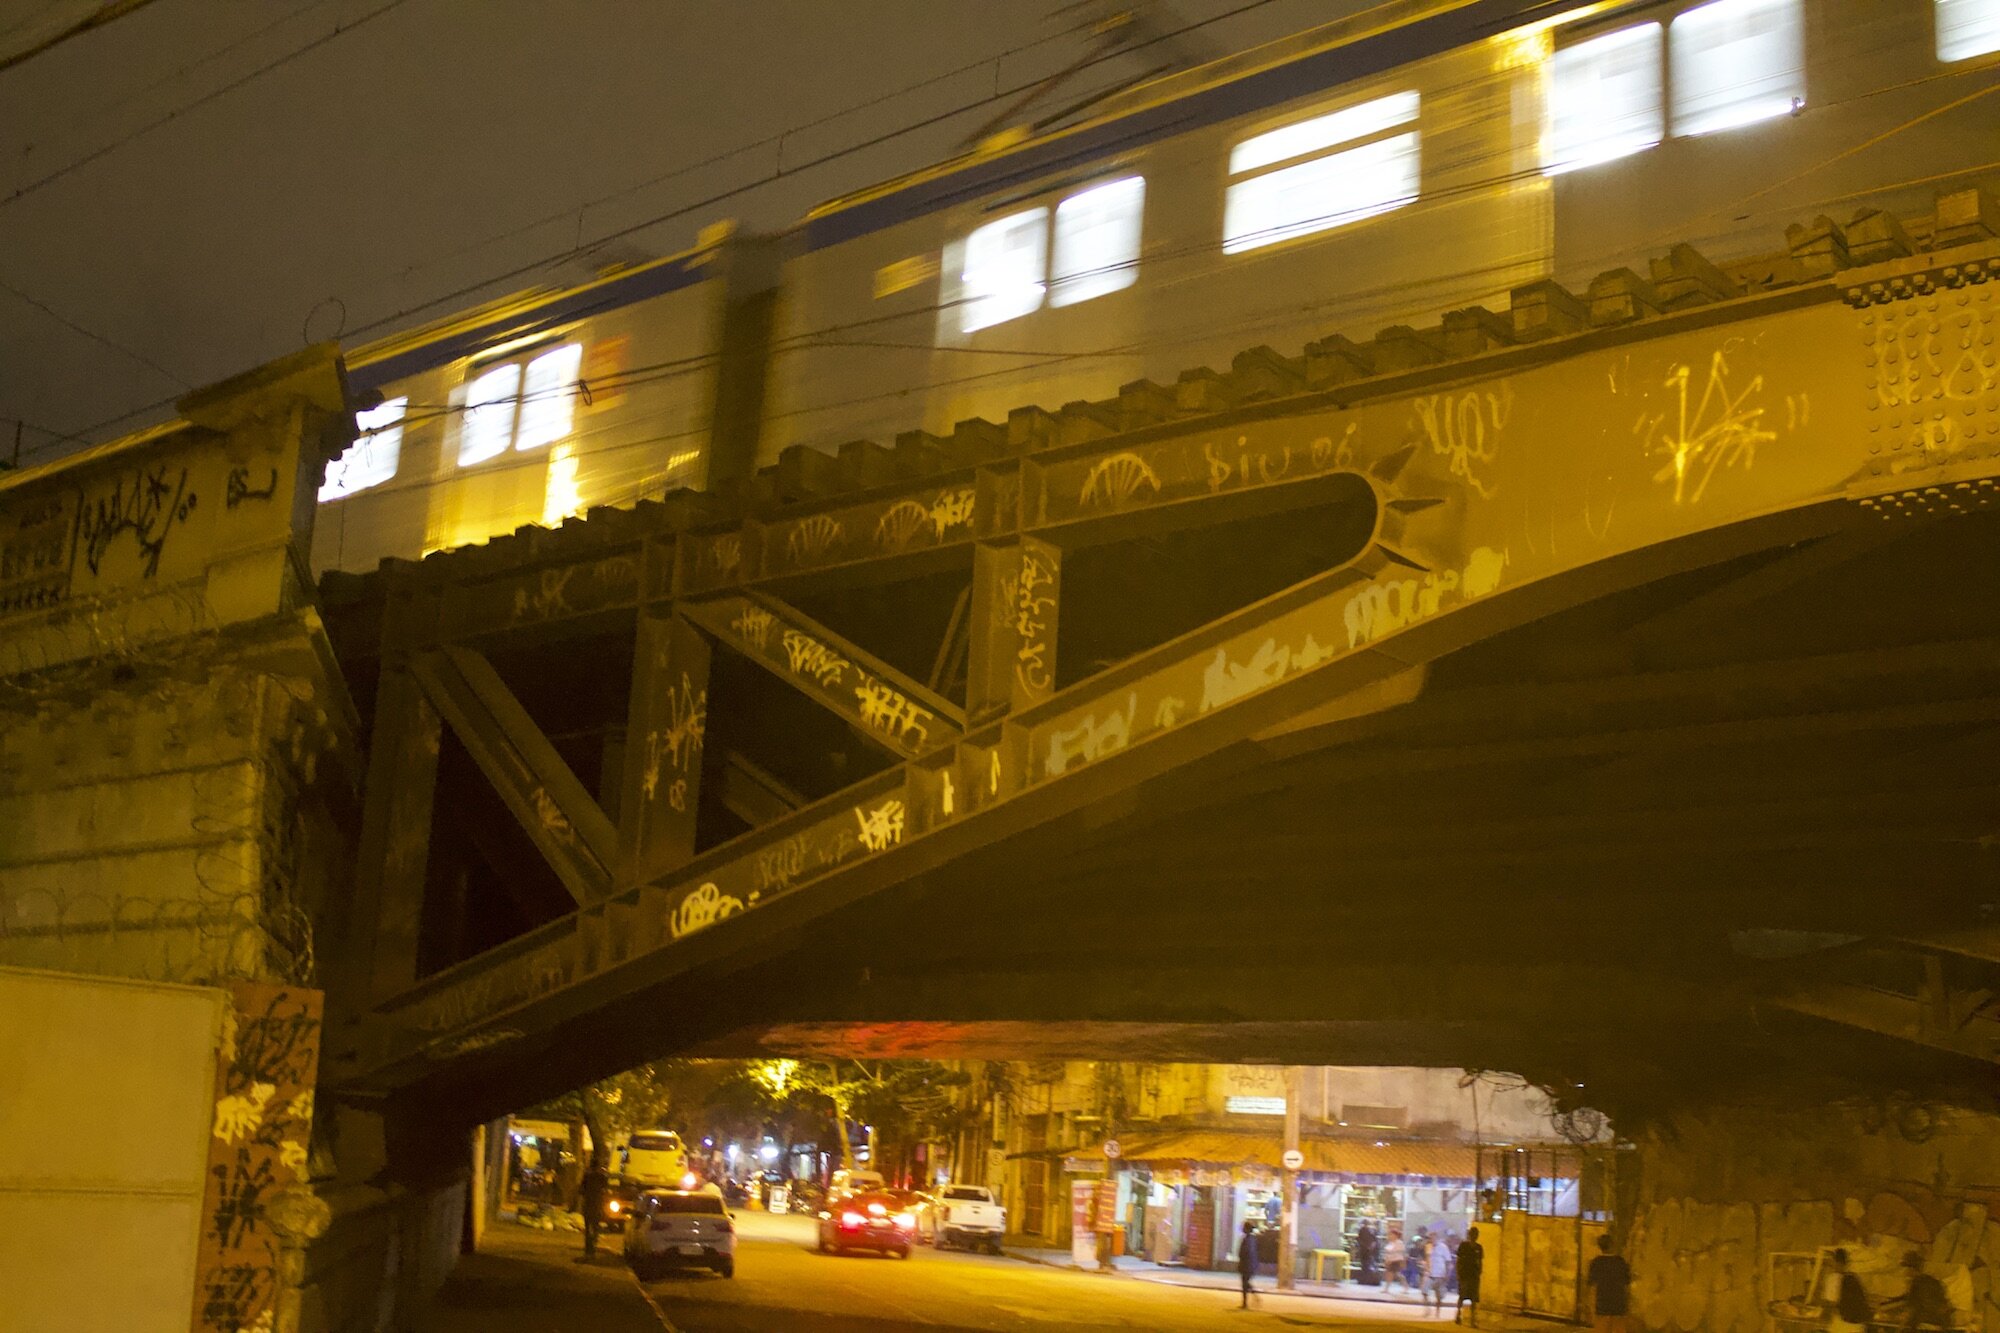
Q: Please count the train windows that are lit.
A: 9